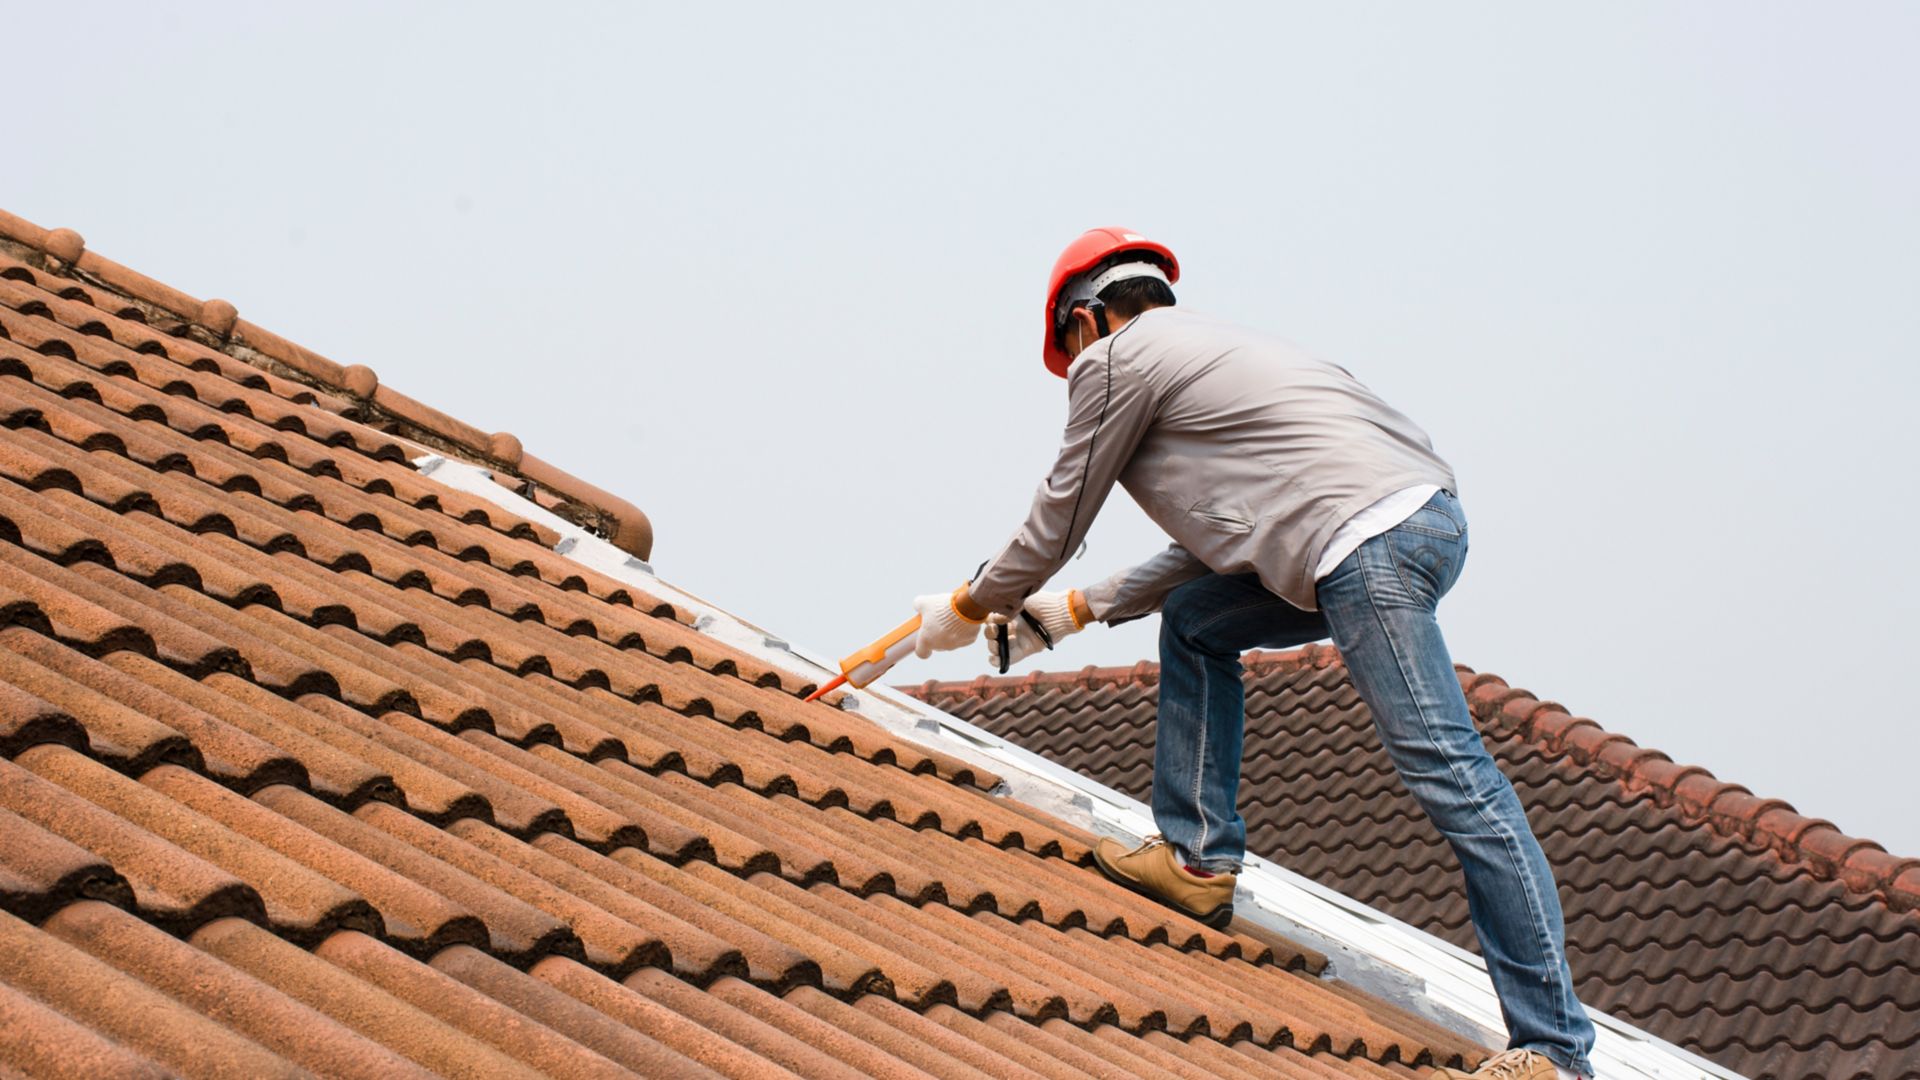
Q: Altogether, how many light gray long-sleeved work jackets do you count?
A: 1